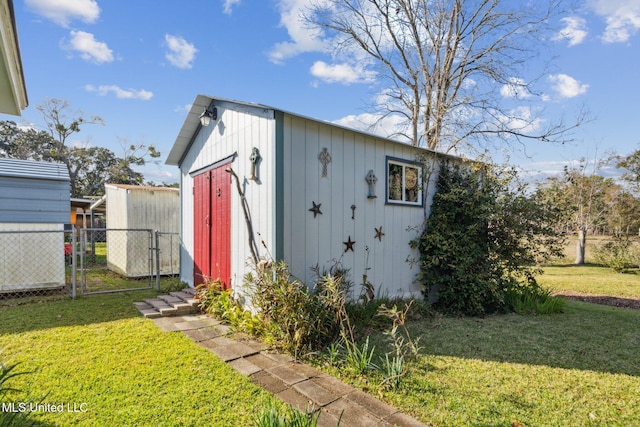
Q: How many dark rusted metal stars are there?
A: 3